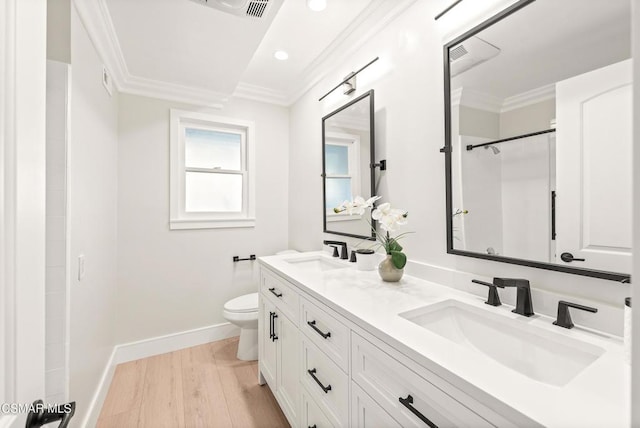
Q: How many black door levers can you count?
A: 2